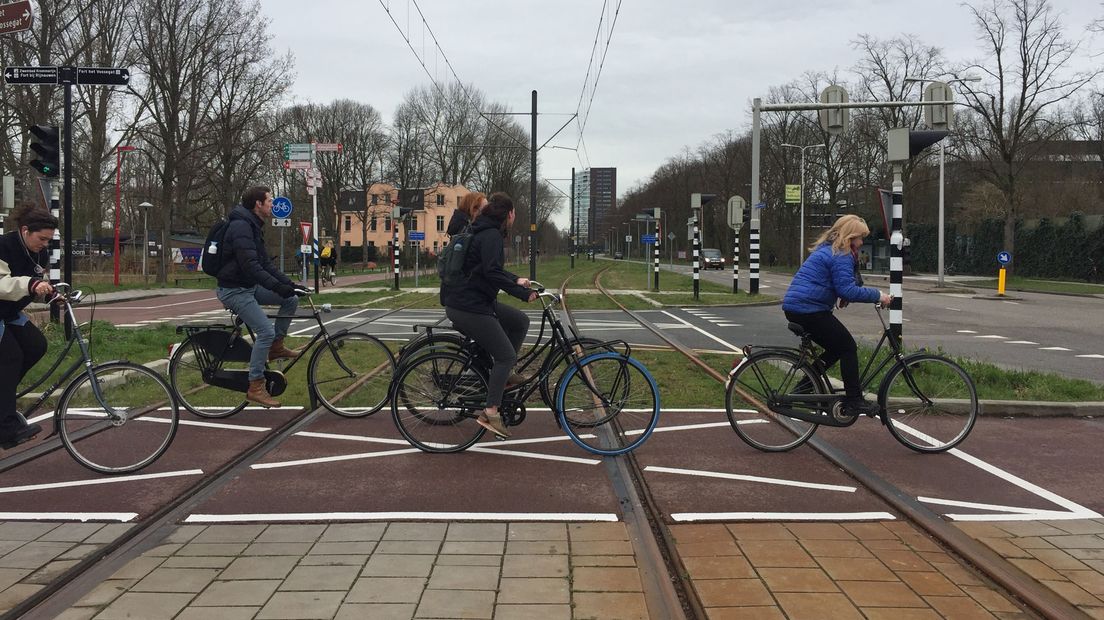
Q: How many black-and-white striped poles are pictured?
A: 8